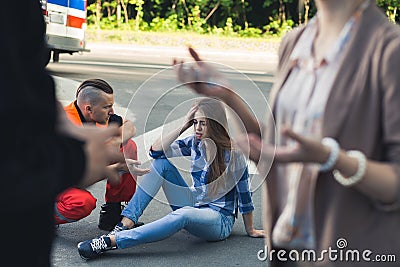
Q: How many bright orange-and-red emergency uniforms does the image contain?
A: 1